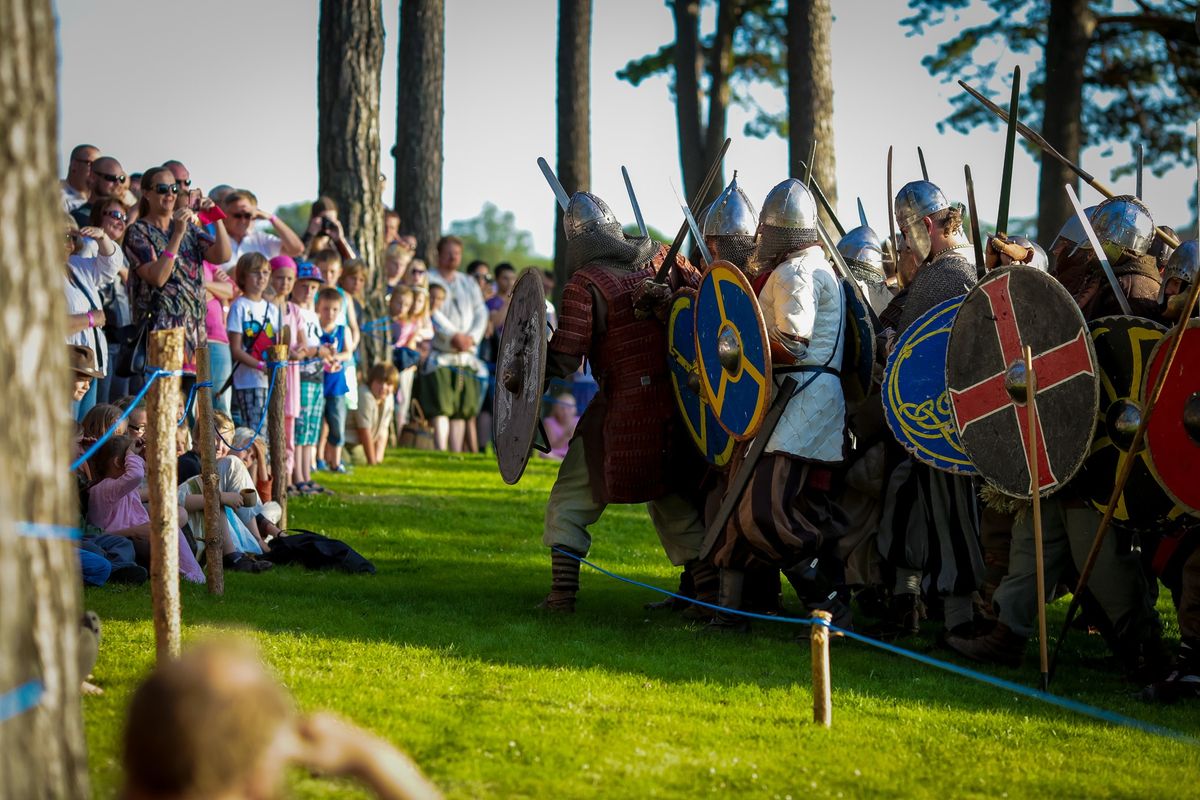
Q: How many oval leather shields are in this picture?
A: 8